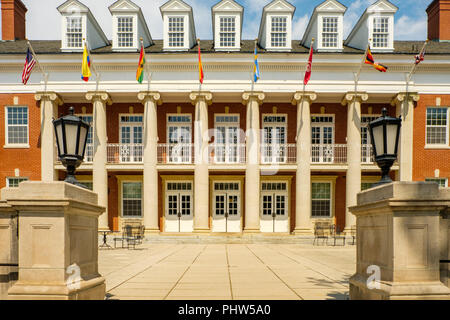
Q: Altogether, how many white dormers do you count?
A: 7